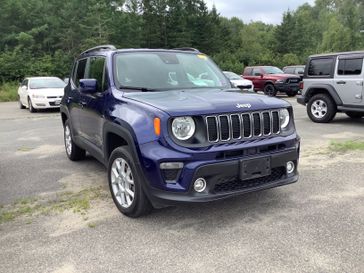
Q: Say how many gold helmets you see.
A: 0